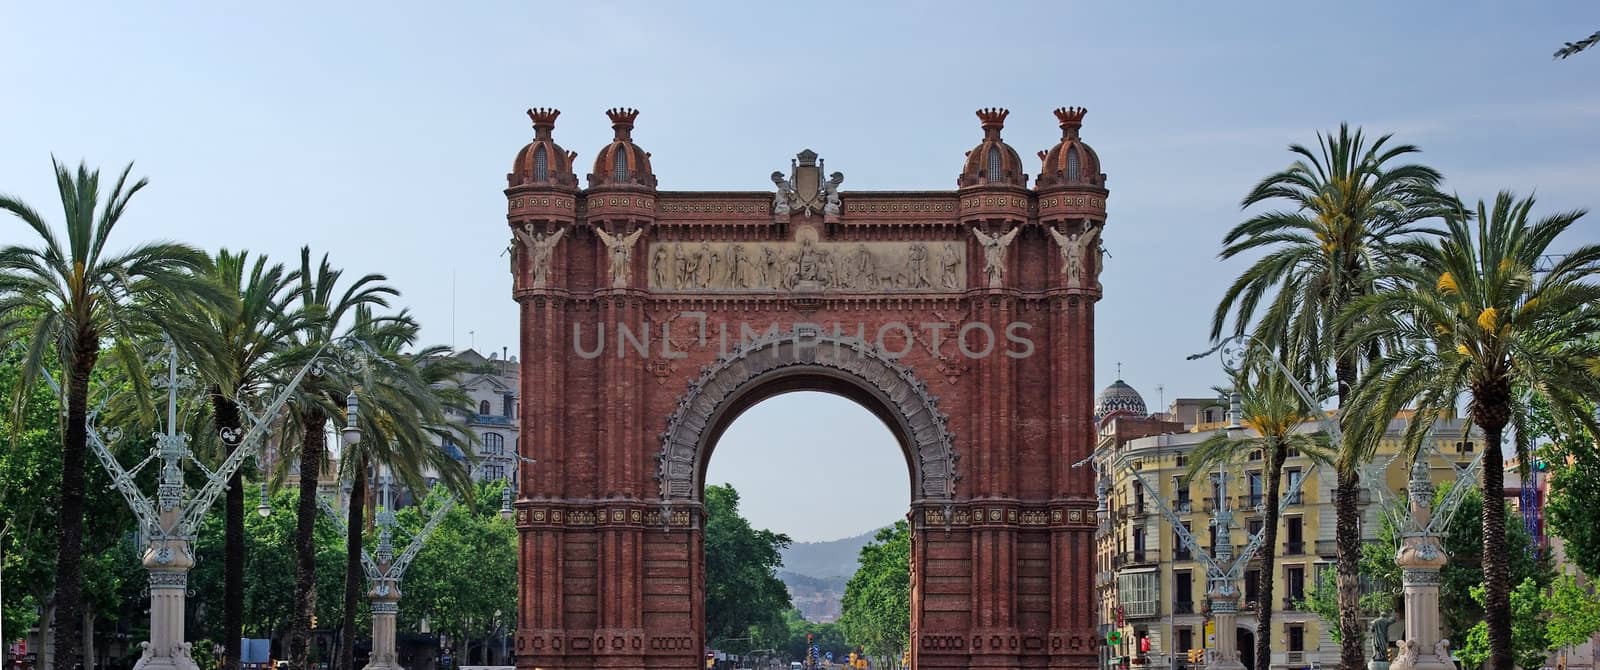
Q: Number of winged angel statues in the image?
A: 4